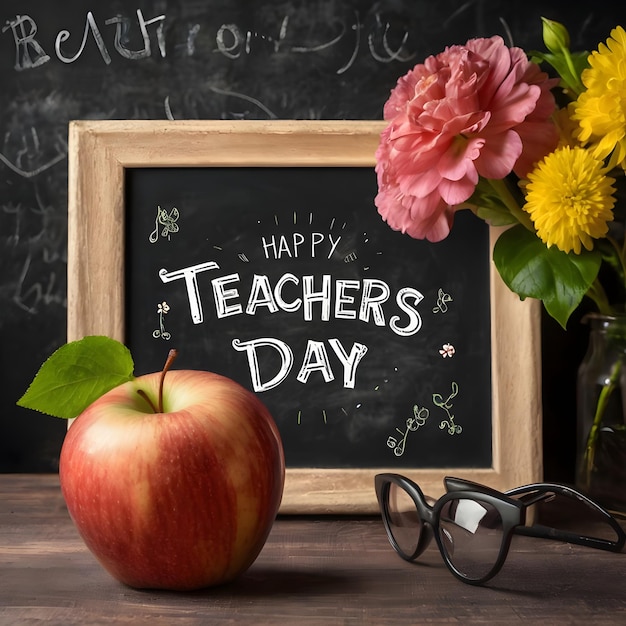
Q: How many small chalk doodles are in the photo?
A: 6